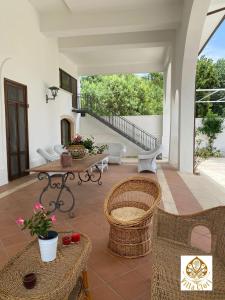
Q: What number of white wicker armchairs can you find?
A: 4